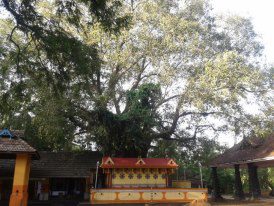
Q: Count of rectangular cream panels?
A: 5